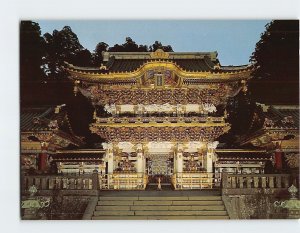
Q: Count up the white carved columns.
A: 4